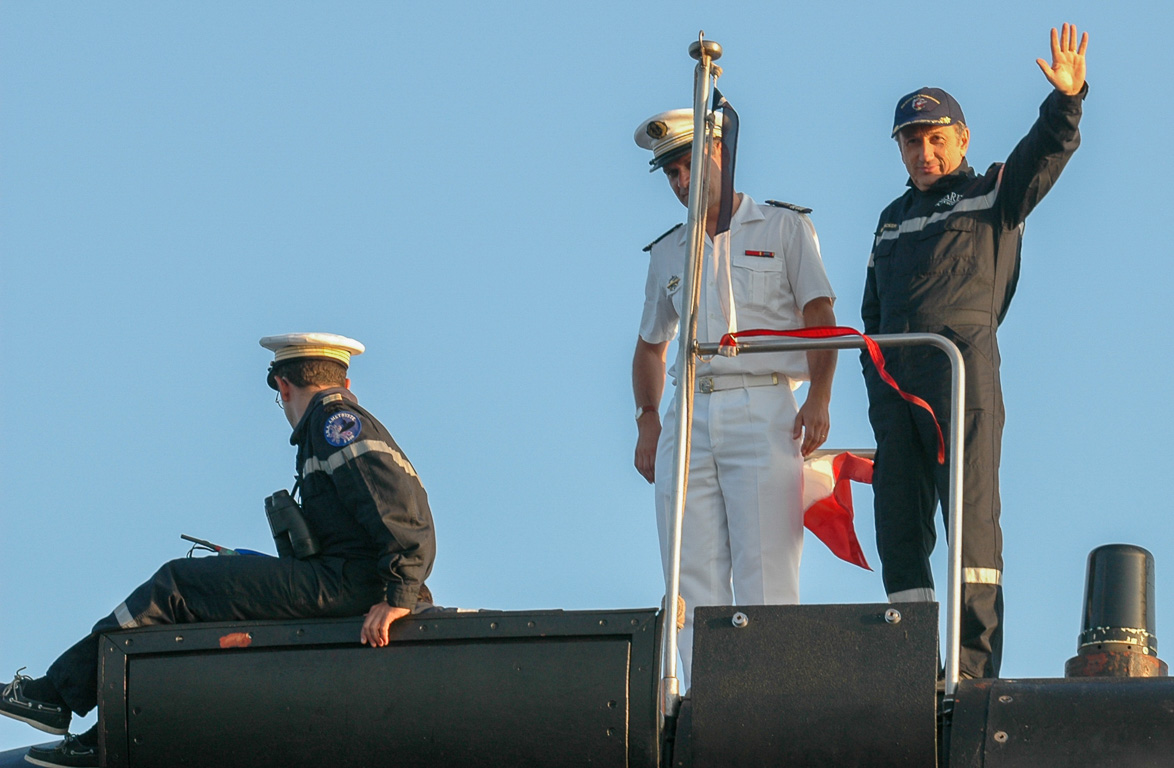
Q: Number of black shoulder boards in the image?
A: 2